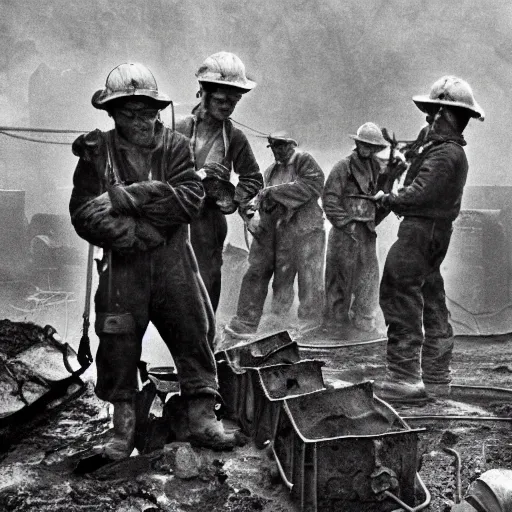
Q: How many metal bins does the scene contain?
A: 3